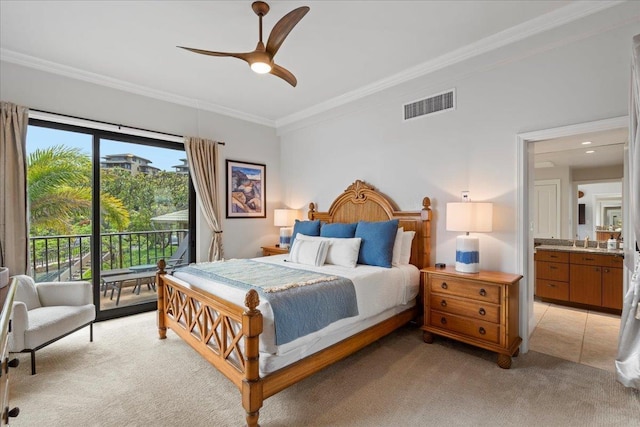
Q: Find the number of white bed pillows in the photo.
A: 4